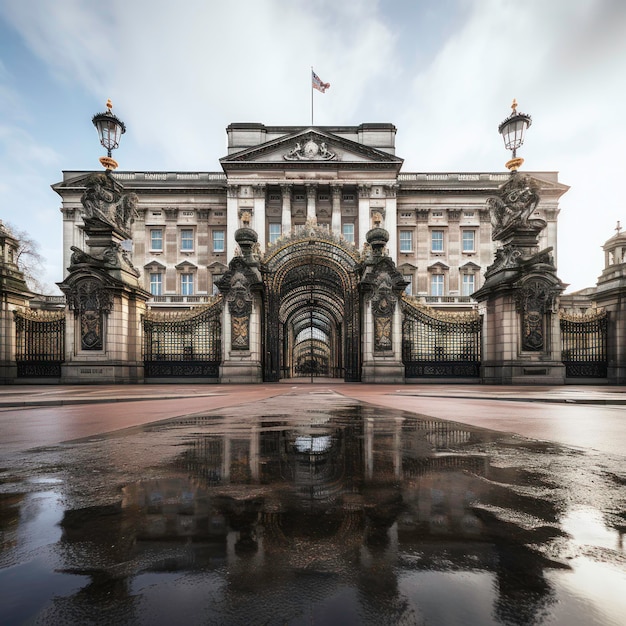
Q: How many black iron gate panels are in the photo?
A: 4